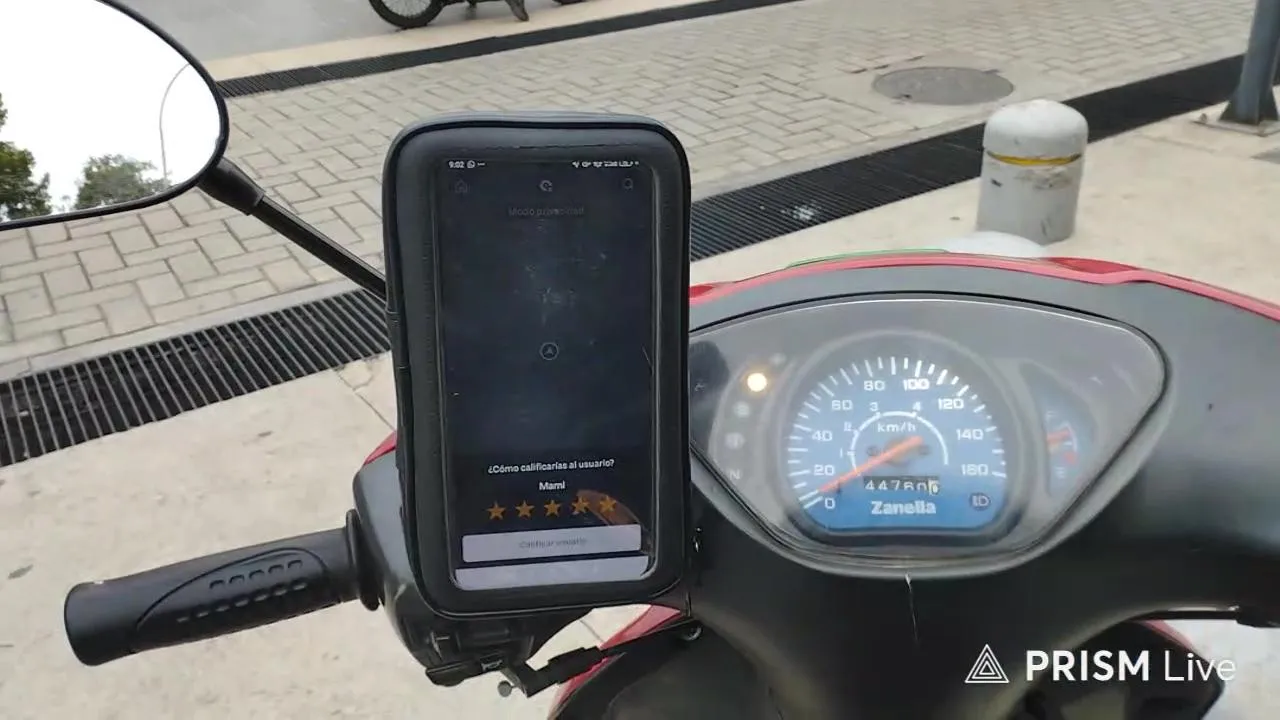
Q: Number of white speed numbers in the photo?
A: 9